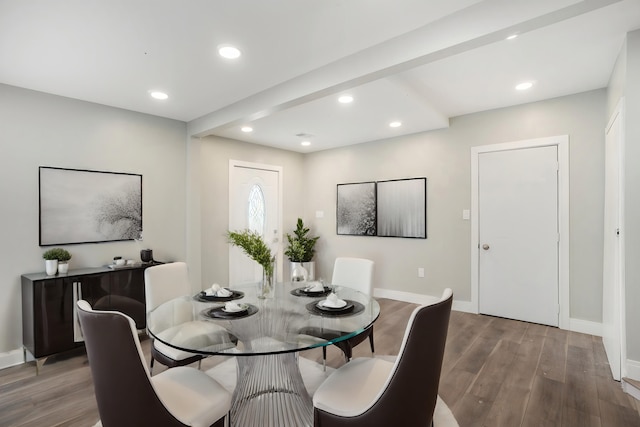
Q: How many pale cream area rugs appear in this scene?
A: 1